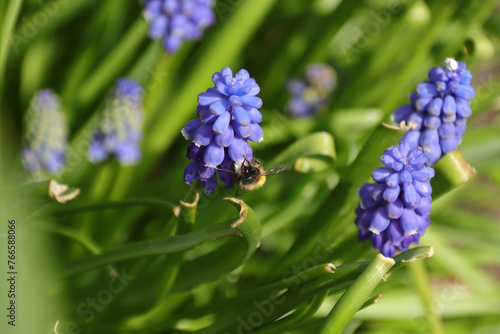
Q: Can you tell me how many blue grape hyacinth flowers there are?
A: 7